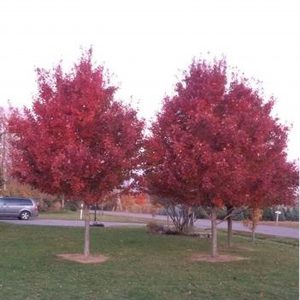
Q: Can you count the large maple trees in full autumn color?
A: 2